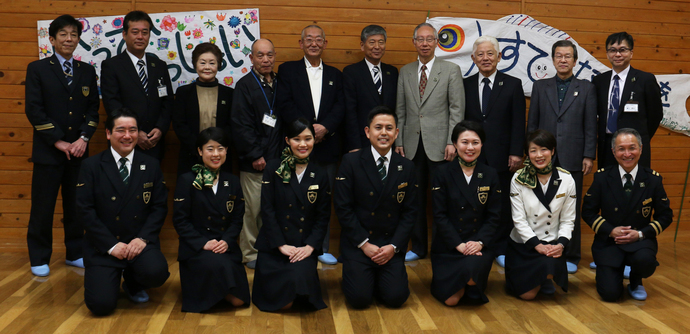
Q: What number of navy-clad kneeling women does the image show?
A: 3